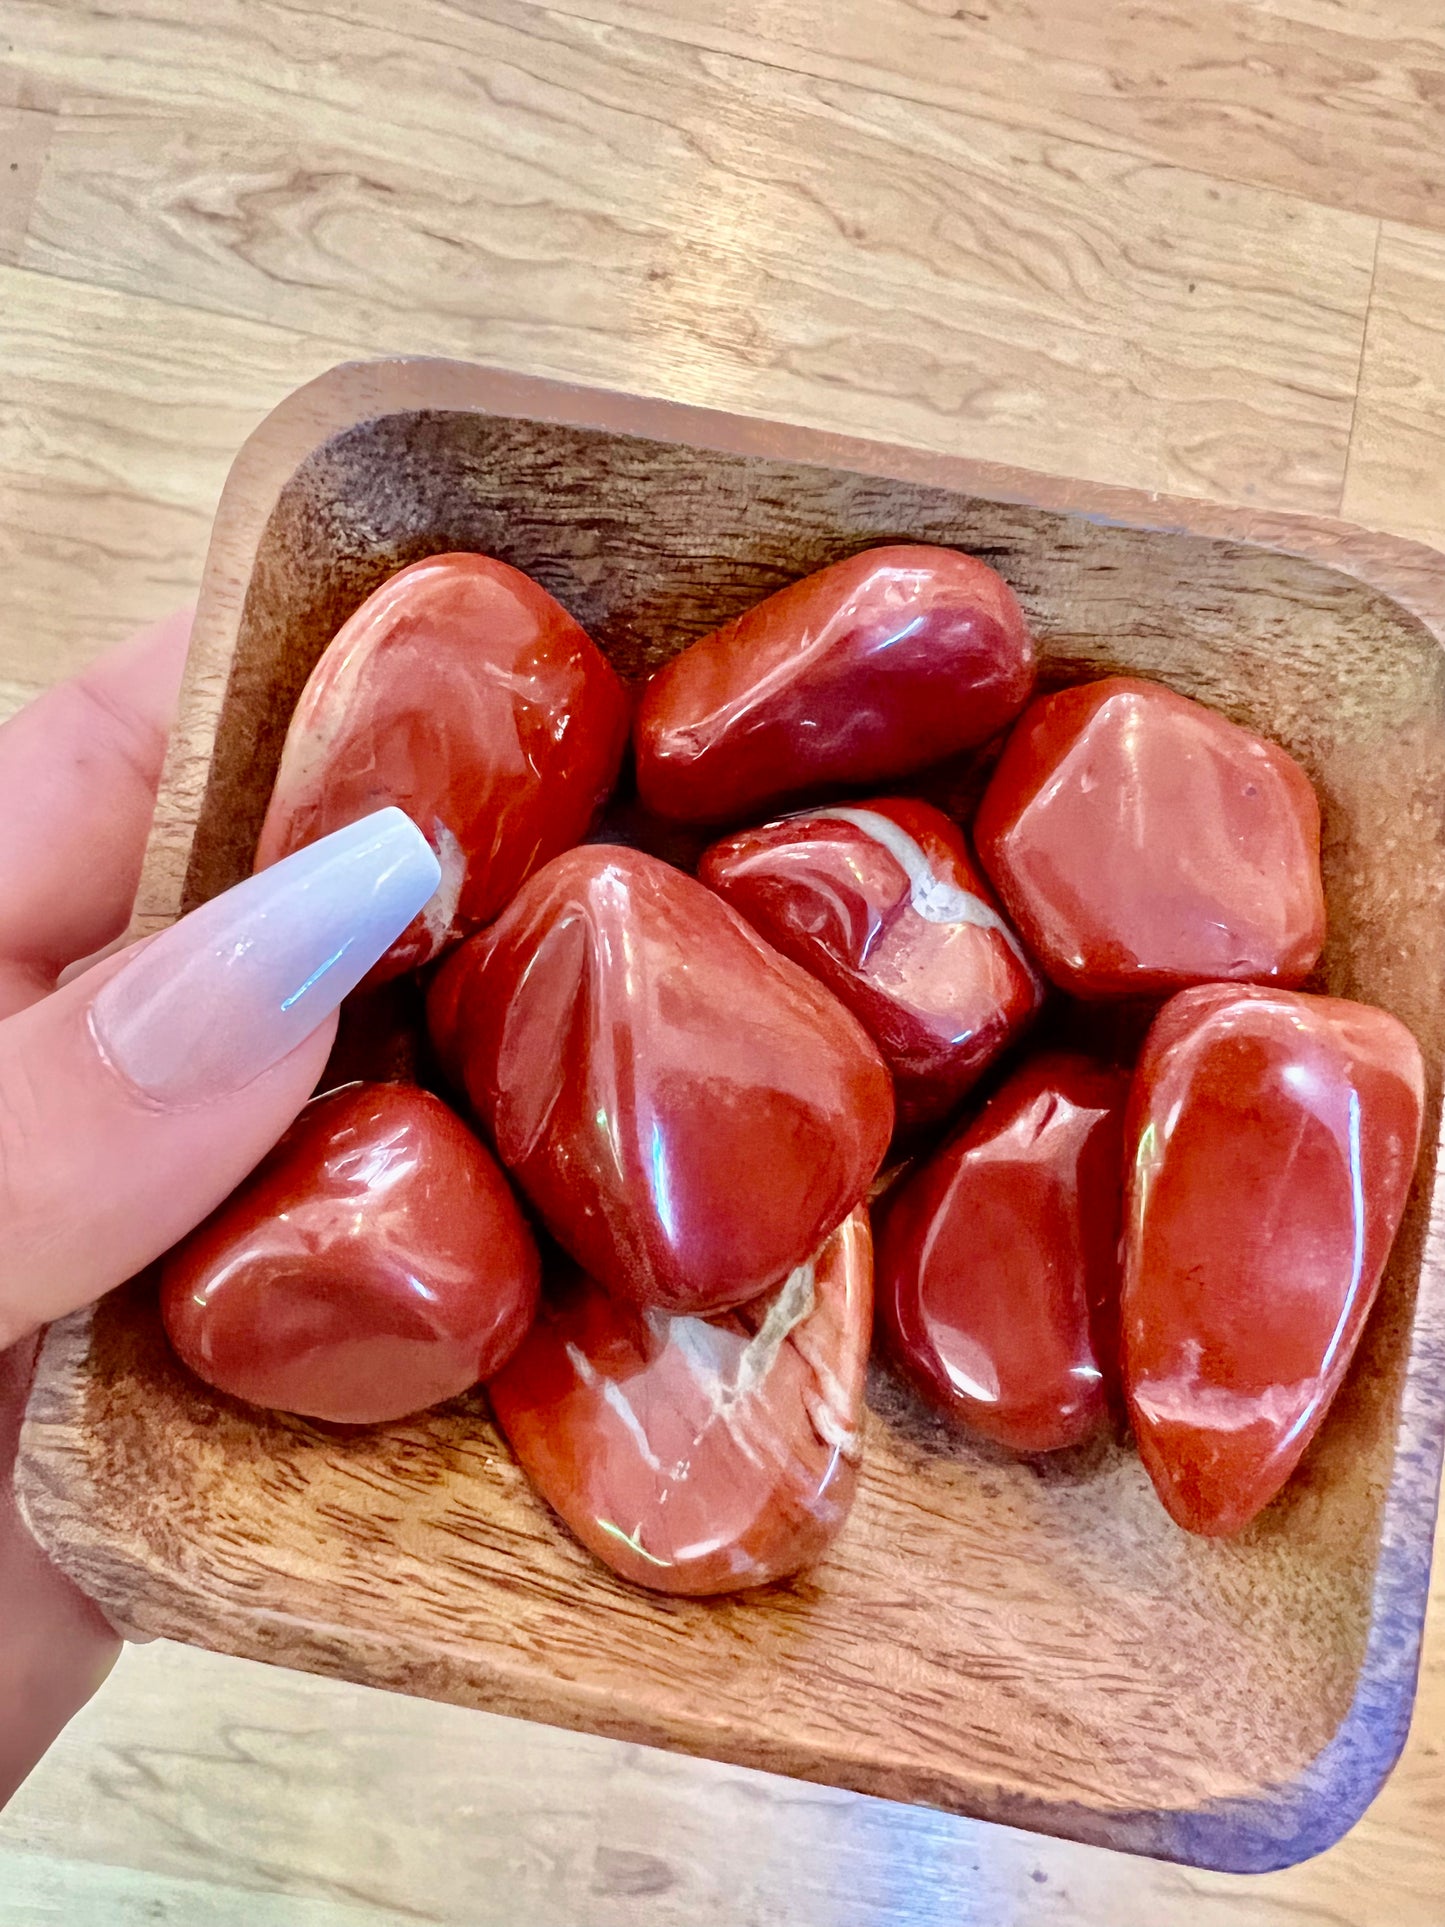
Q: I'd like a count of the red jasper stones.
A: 9